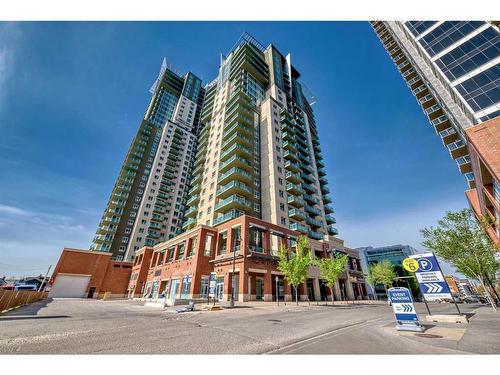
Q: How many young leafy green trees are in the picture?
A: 4